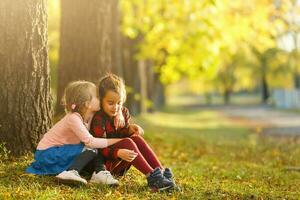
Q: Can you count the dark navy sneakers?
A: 2